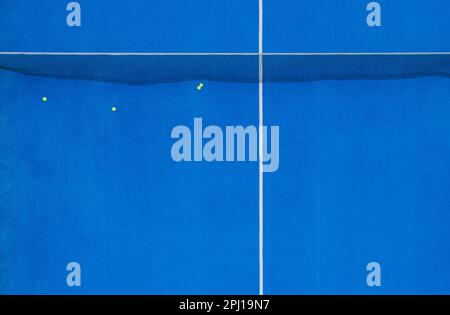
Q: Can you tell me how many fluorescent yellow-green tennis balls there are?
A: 4